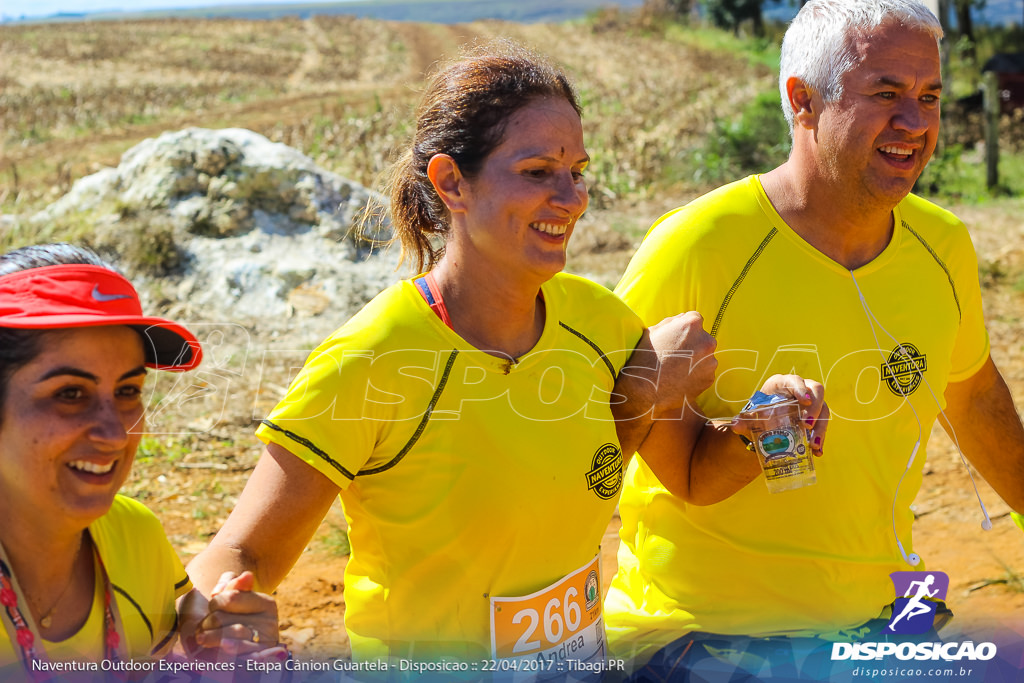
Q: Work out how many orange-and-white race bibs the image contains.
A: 1